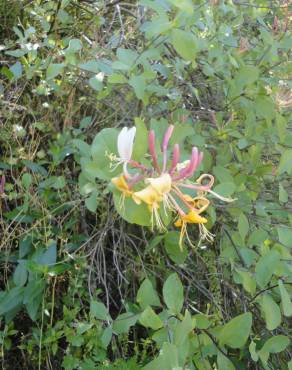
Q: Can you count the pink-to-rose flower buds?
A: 5